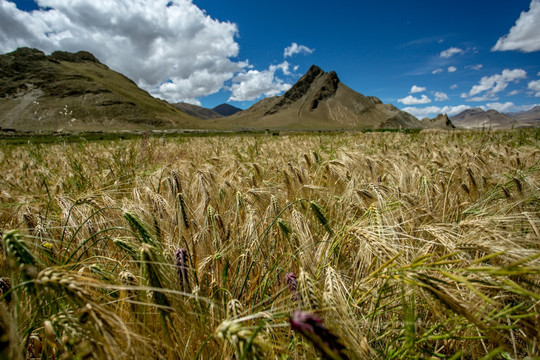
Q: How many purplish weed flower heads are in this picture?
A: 3